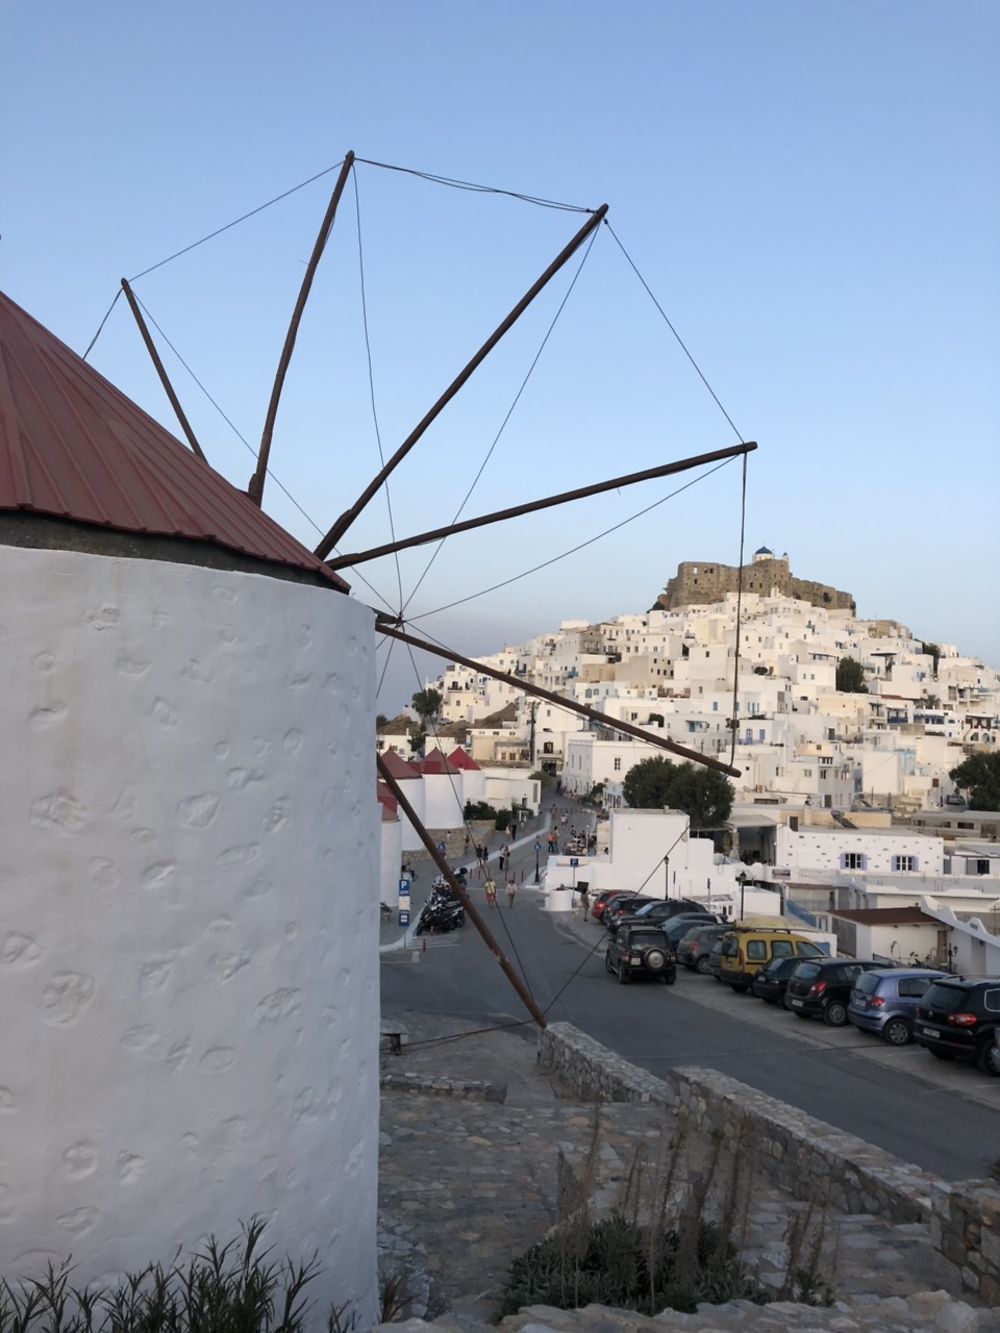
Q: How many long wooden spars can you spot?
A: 6